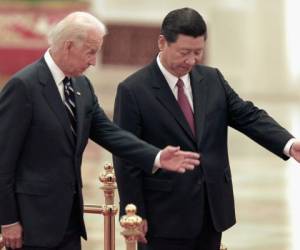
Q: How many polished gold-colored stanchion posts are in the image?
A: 2